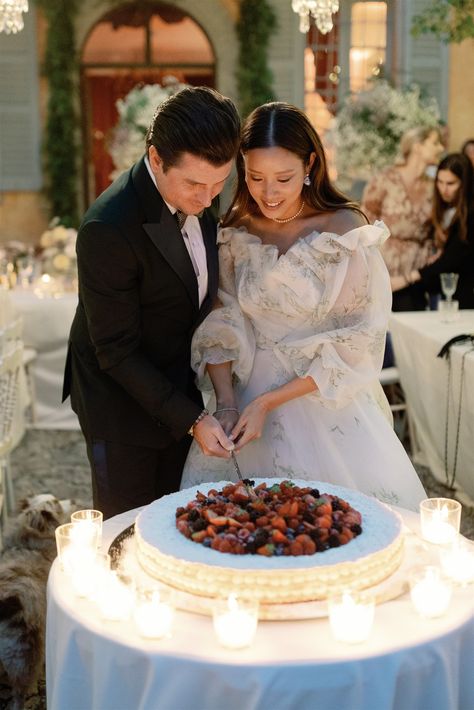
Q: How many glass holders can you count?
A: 10